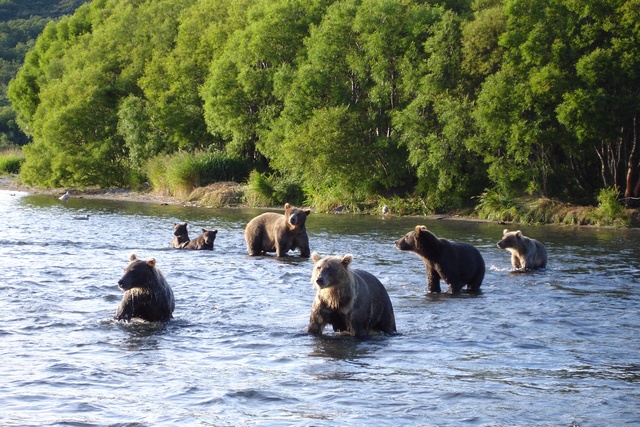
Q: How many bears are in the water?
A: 7